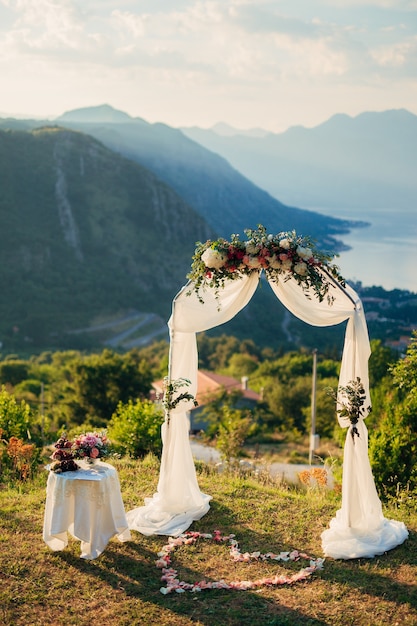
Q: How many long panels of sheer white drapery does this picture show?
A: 2